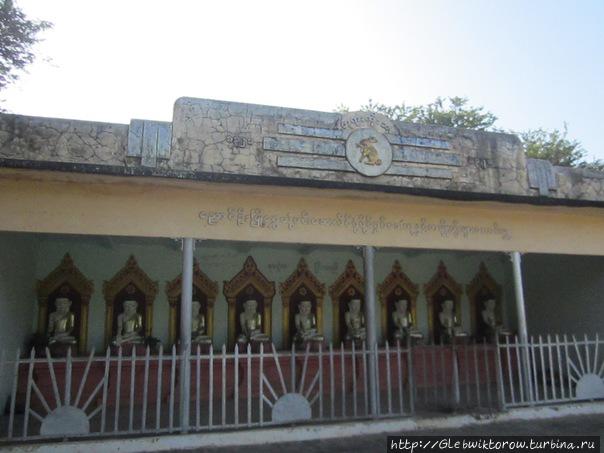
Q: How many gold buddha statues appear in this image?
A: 9